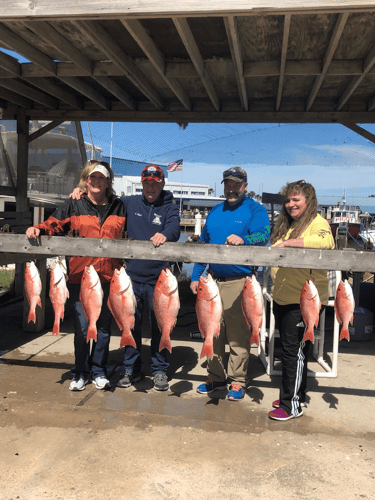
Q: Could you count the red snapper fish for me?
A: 9